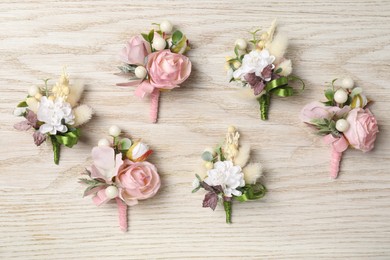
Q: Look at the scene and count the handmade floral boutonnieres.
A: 6